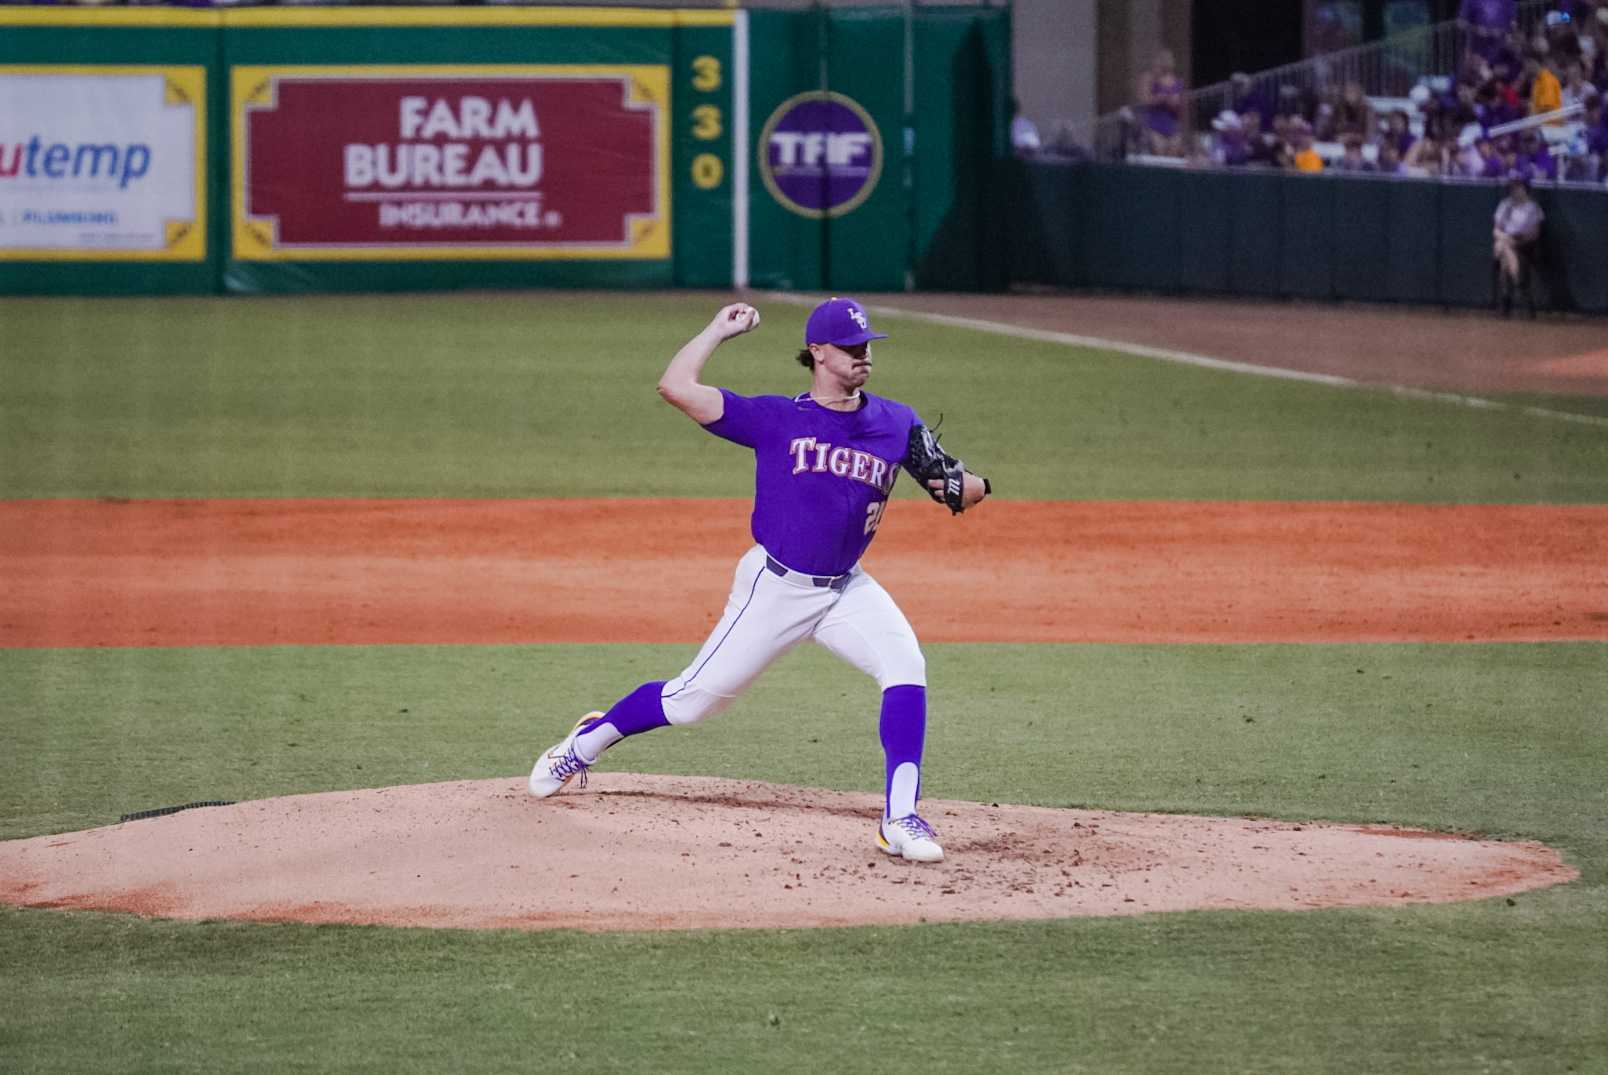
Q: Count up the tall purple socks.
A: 2